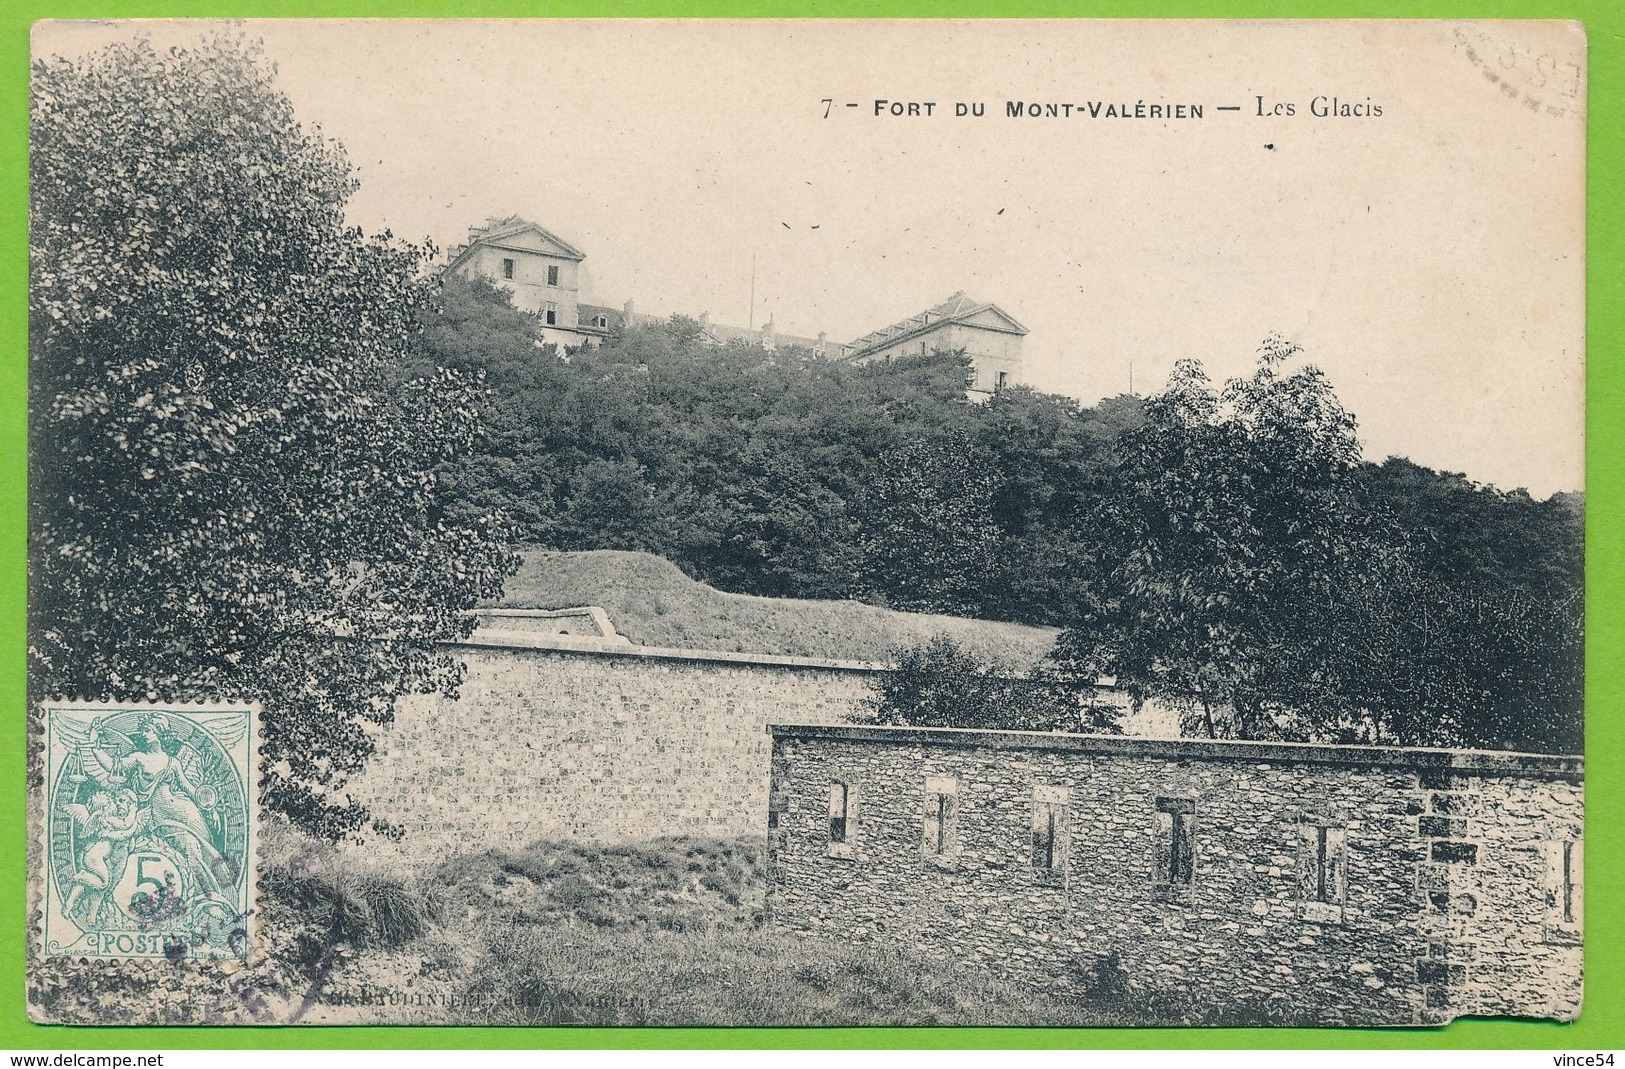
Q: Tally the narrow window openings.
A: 6